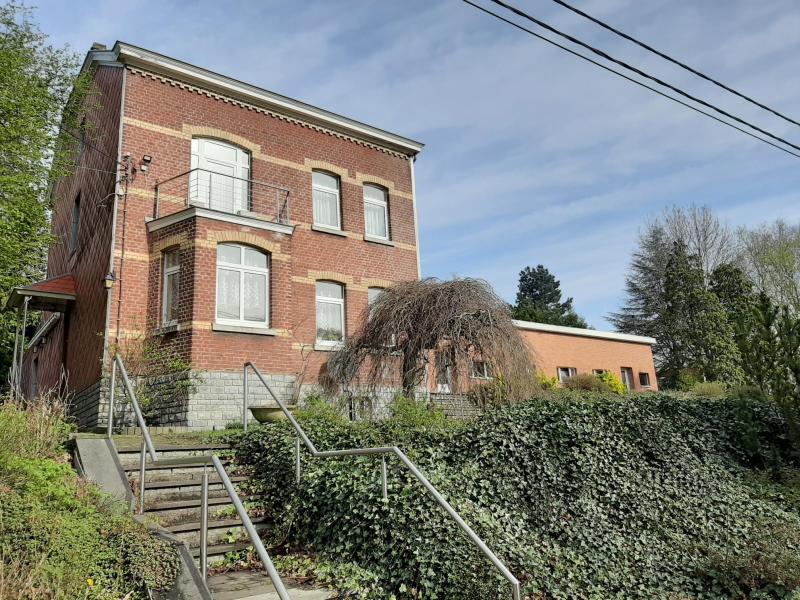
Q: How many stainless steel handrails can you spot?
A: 2